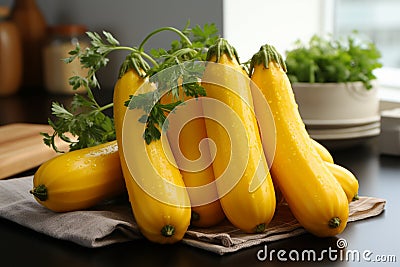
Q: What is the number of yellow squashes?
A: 7